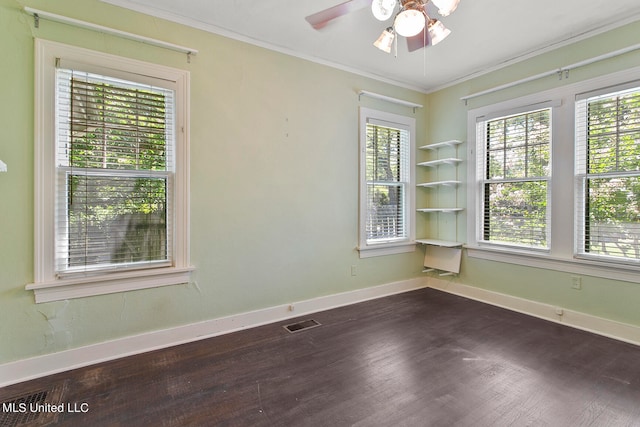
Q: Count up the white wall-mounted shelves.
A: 5